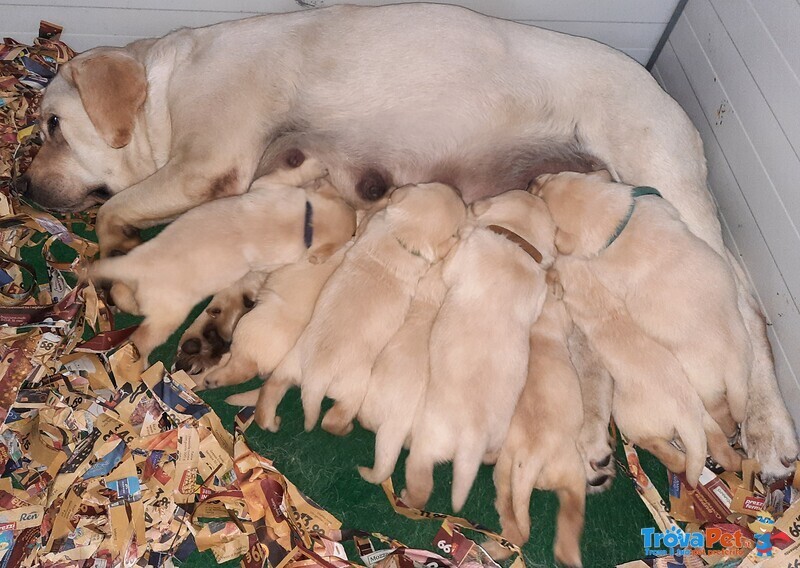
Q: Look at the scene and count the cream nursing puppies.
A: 8